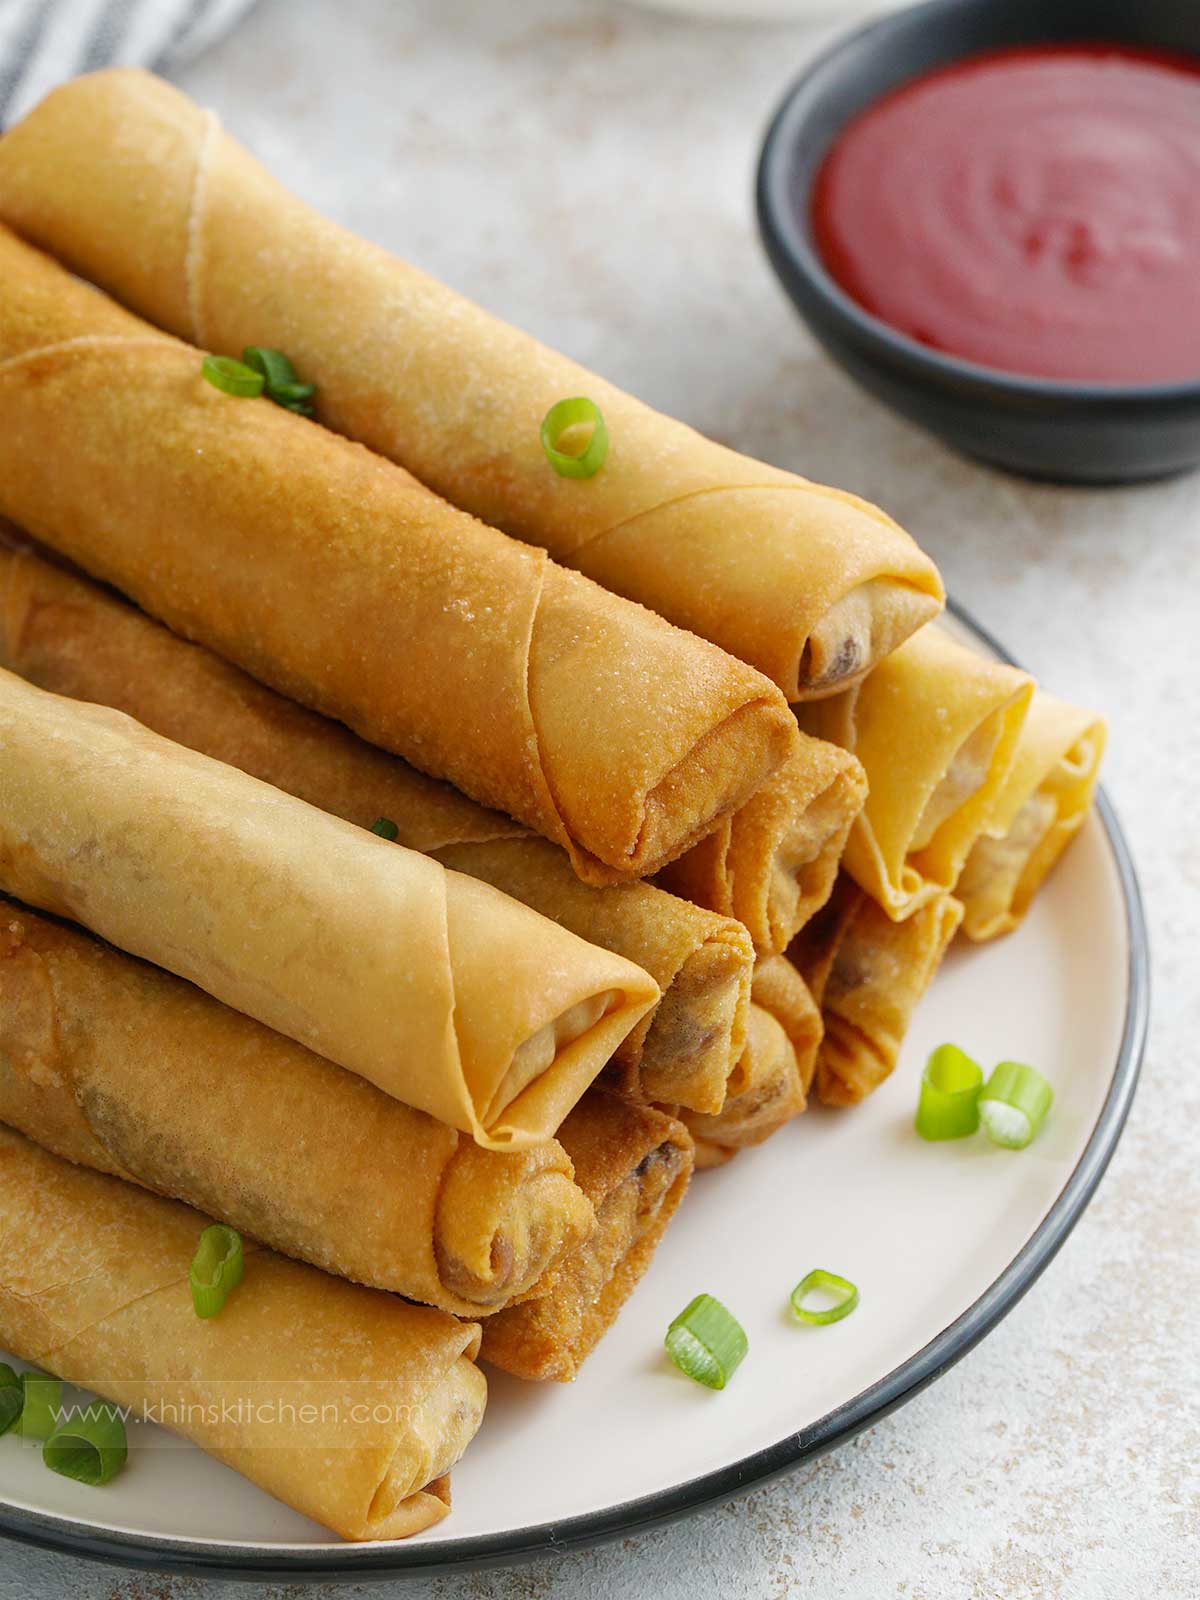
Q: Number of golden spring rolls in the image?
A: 12